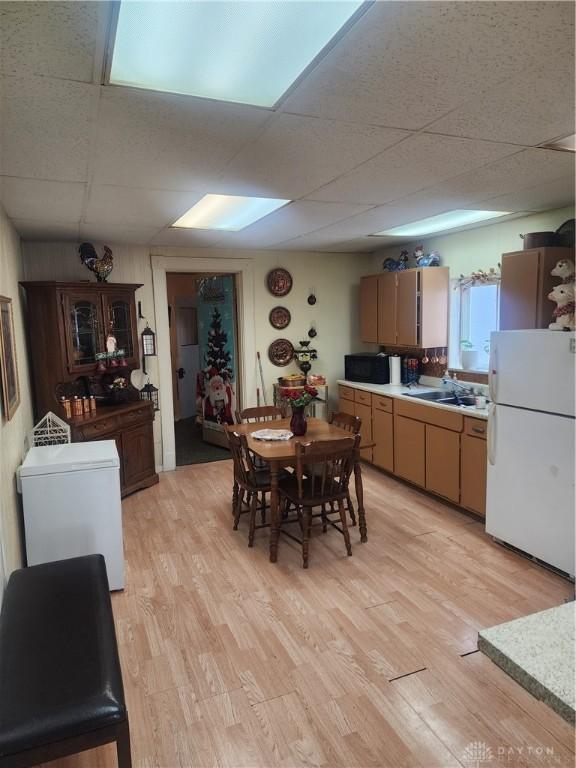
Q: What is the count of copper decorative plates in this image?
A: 3